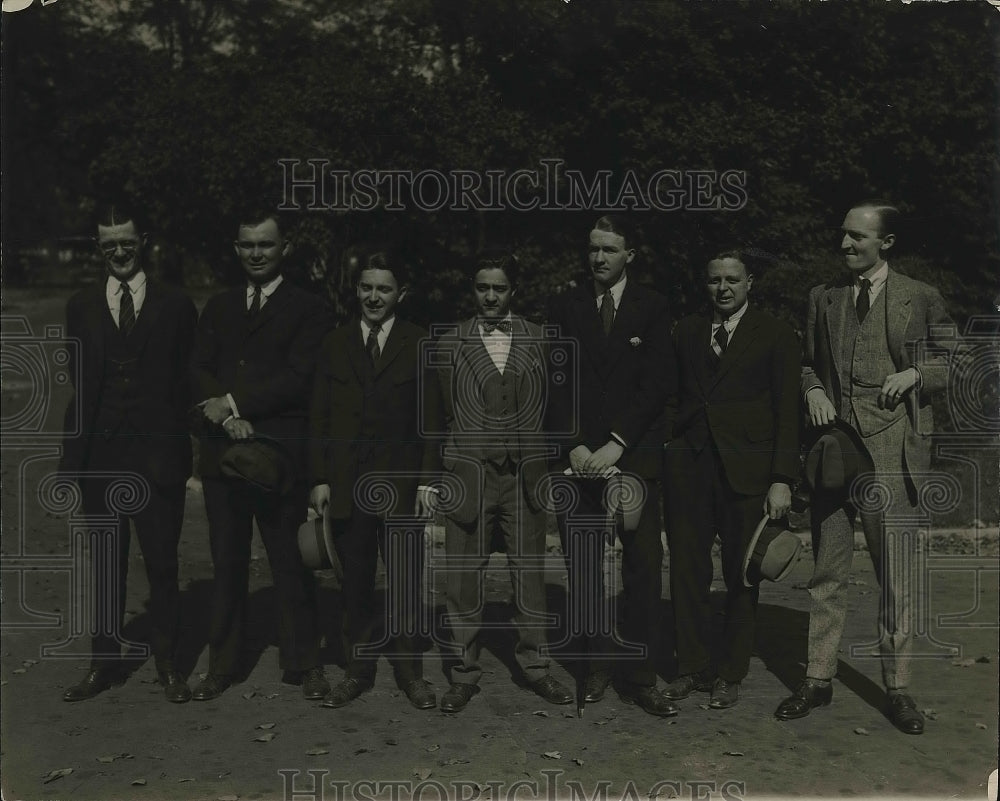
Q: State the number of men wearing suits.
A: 7